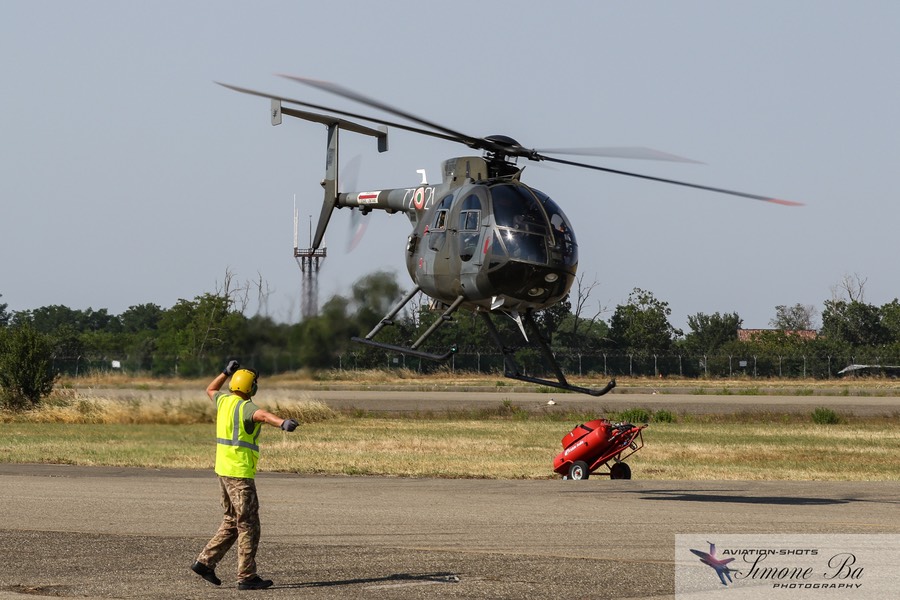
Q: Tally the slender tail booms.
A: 1